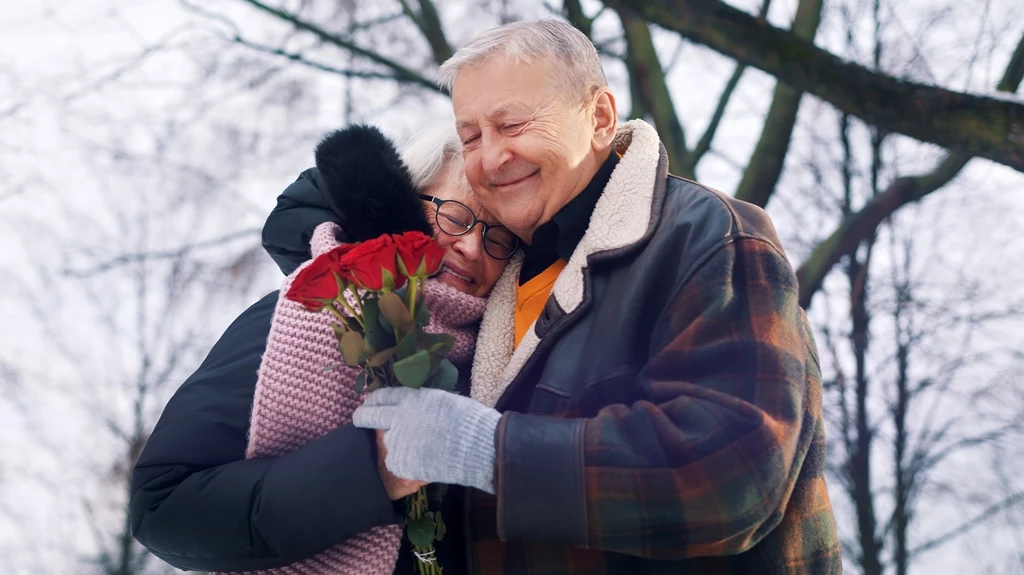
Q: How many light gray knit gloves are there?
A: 1